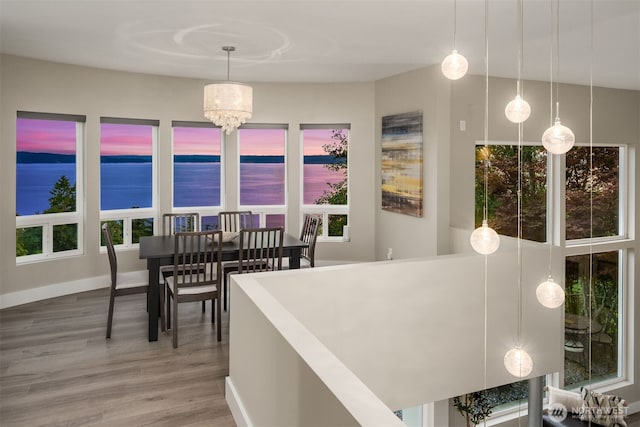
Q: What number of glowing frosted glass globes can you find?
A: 6